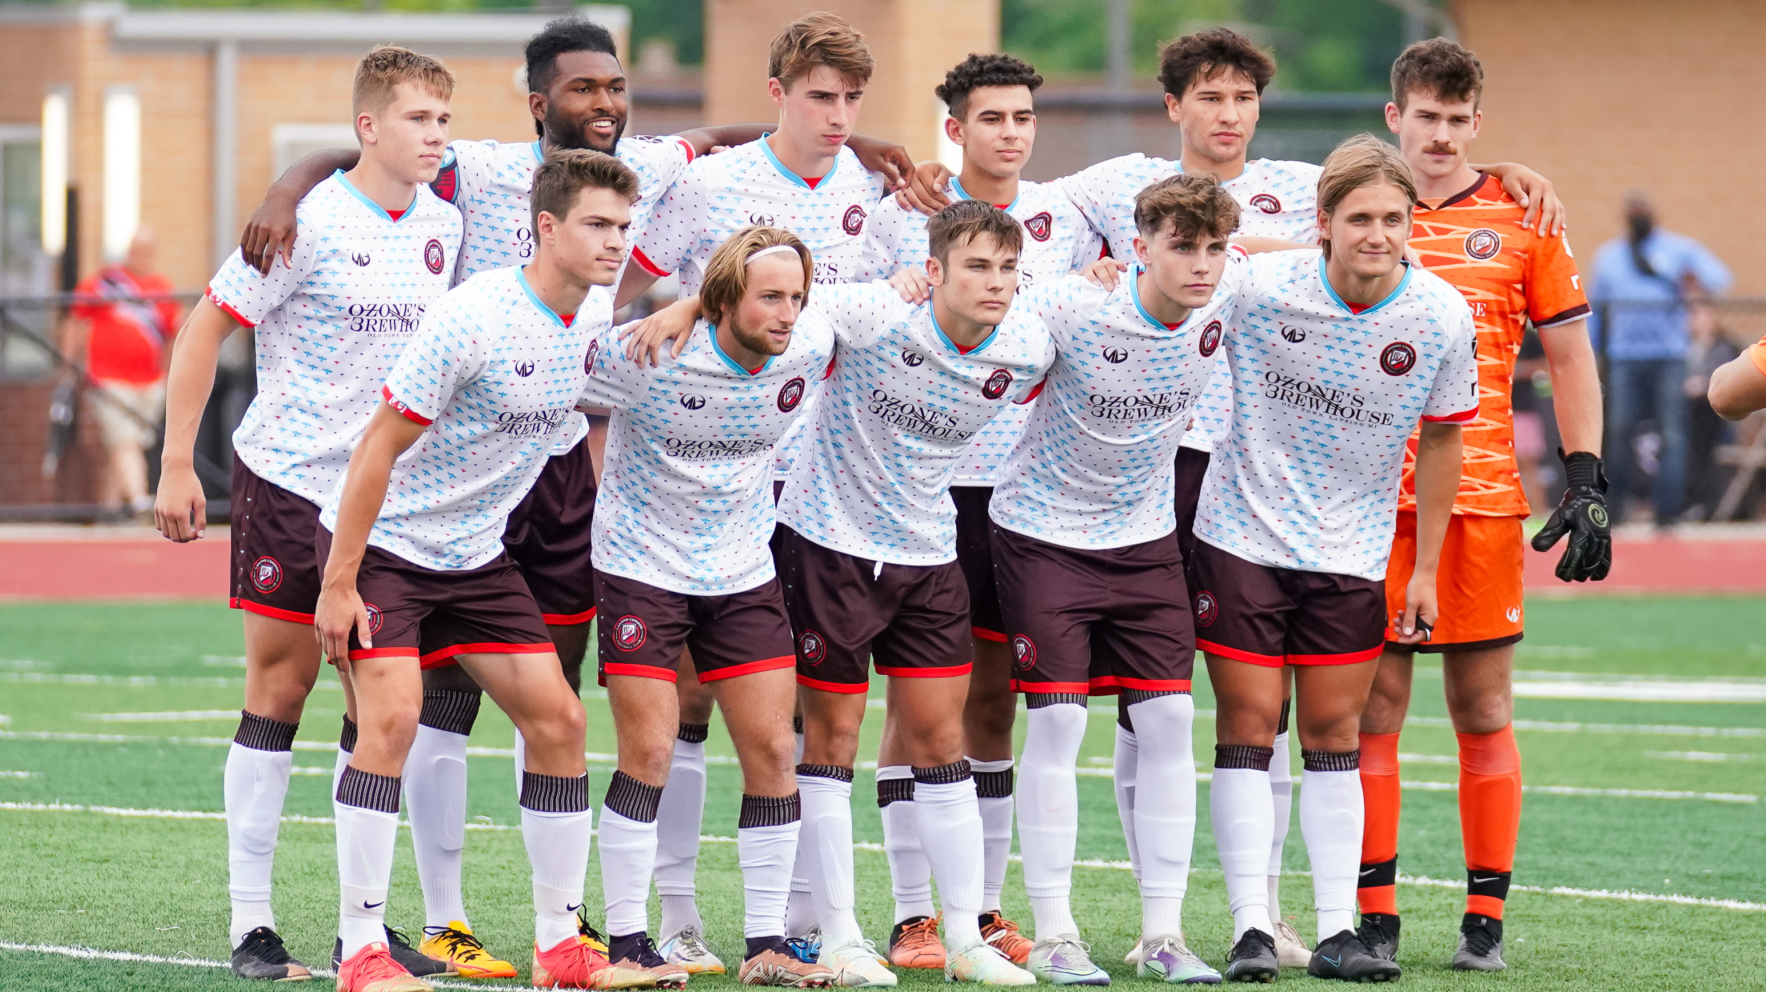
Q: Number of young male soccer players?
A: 11